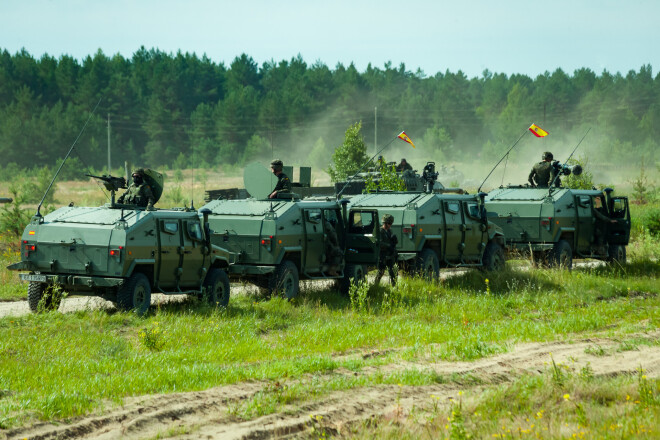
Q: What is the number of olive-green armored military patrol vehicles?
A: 4